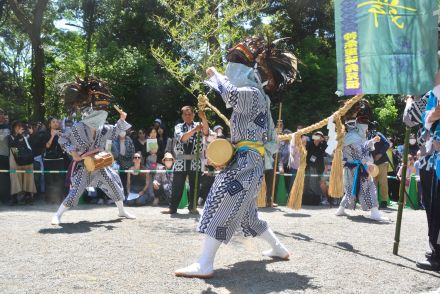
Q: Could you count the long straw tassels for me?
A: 3